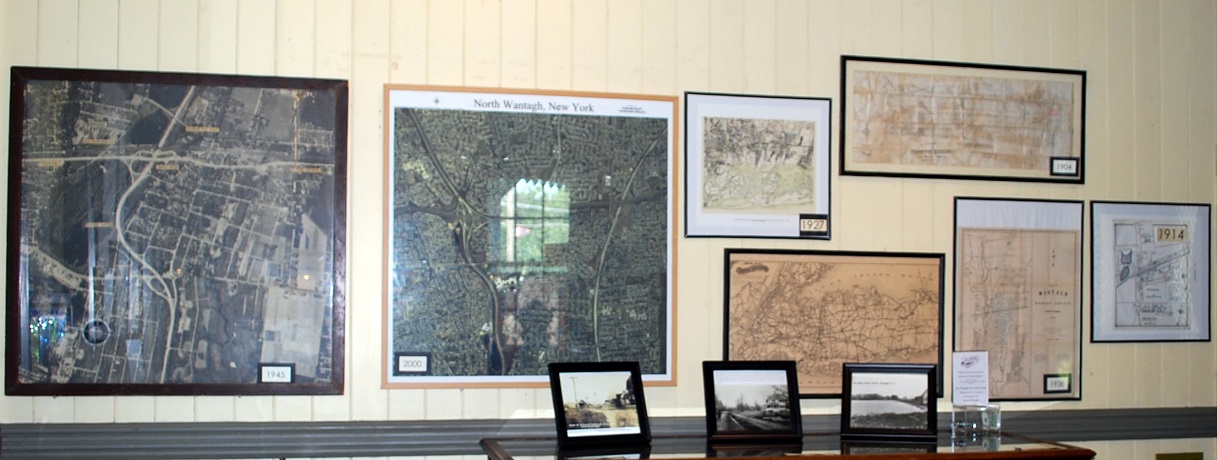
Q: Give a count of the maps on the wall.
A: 7